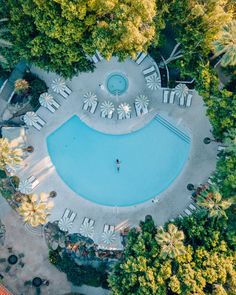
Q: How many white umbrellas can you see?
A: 13